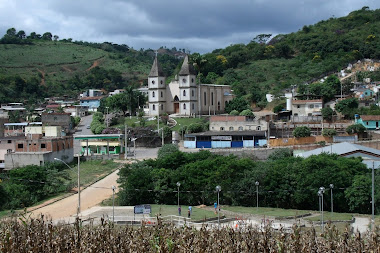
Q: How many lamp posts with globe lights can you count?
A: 7